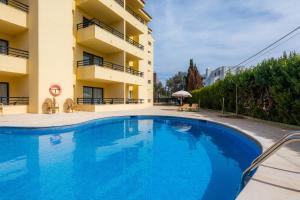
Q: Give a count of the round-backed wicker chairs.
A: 2